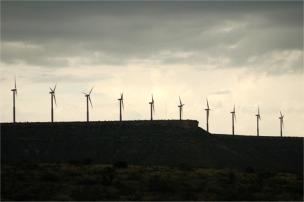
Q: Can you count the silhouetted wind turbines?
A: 10